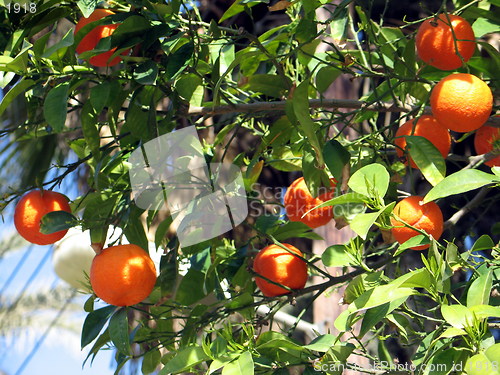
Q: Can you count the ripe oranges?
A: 10